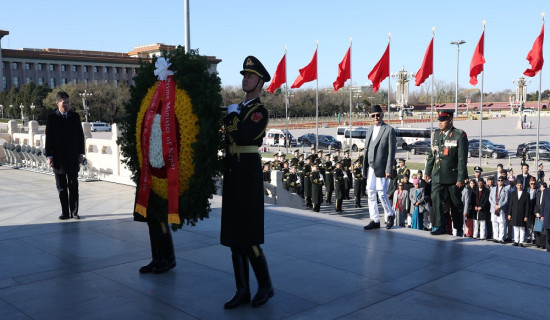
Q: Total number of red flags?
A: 7